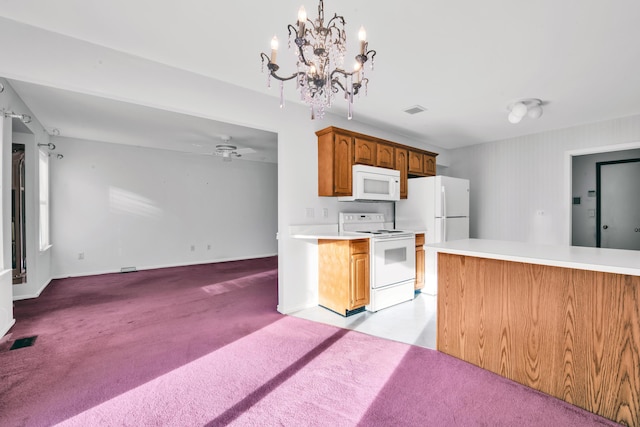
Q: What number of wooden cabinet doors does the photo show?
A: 8